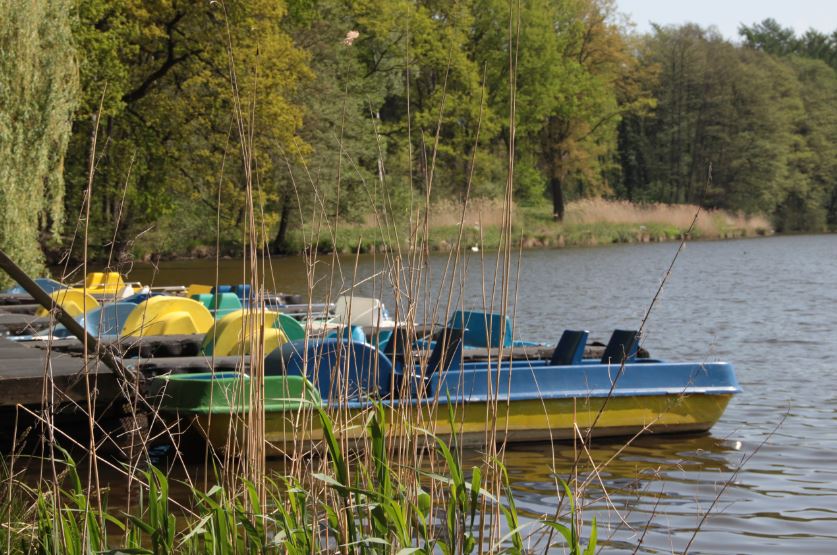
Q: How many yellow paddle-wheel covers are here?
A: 3